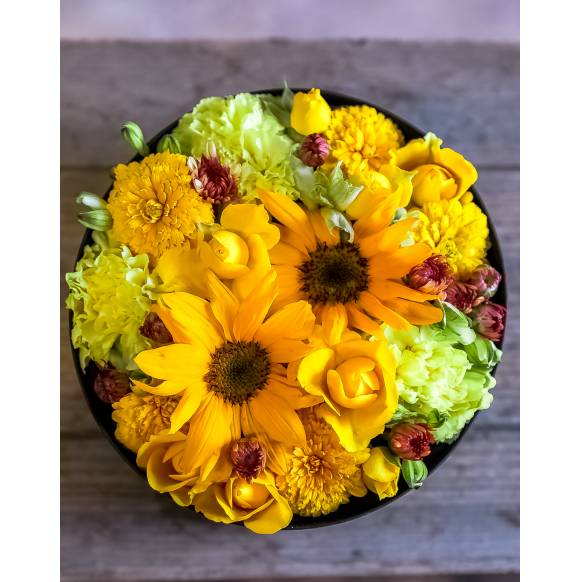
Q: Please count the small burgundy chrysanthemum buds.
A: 10